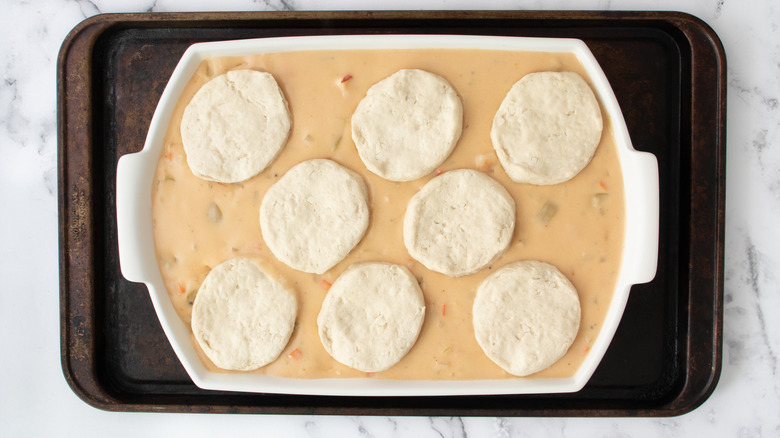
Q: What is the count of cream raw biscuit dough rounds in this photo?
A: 8